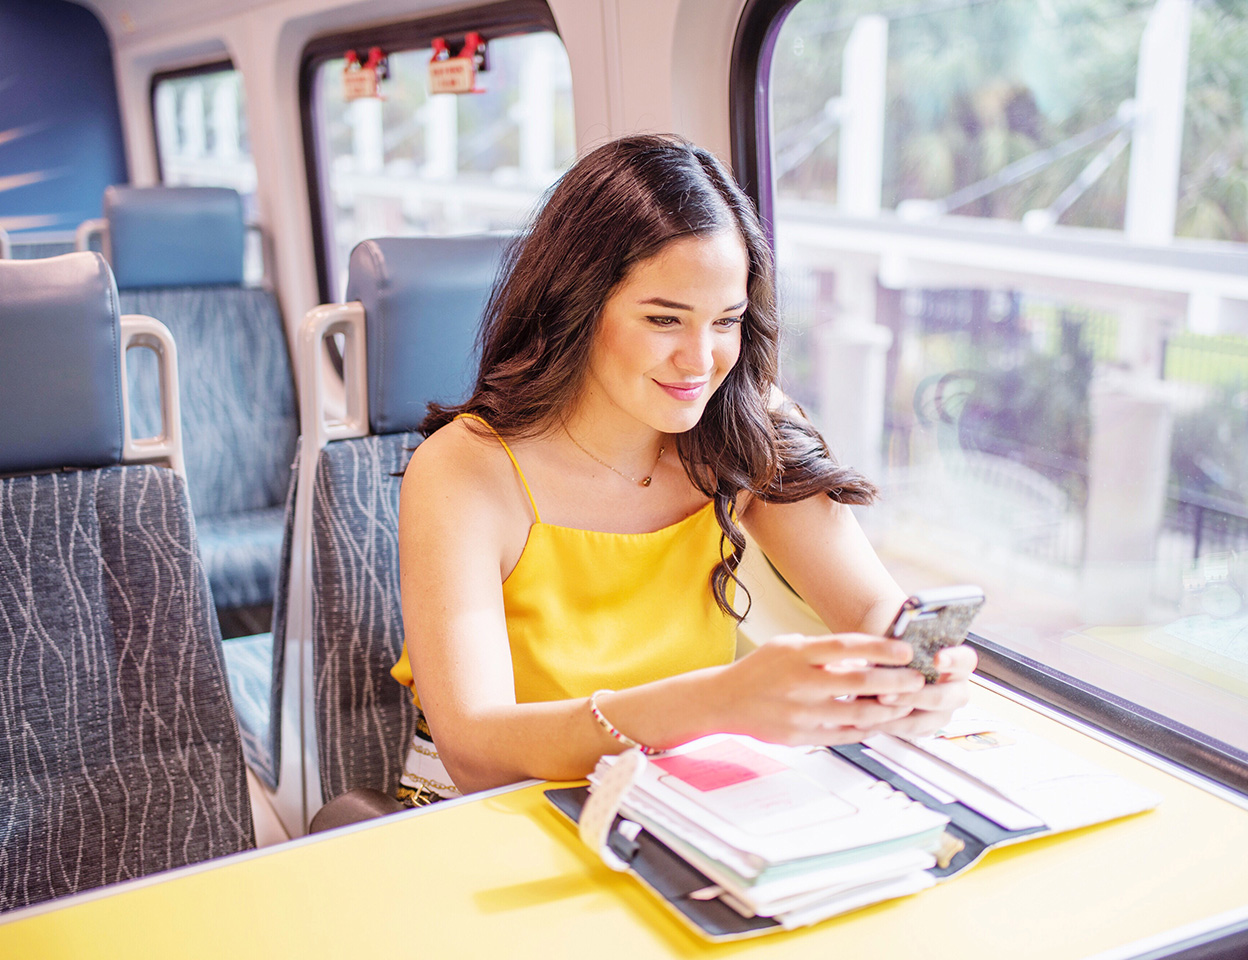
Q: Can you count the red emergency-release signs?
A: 2